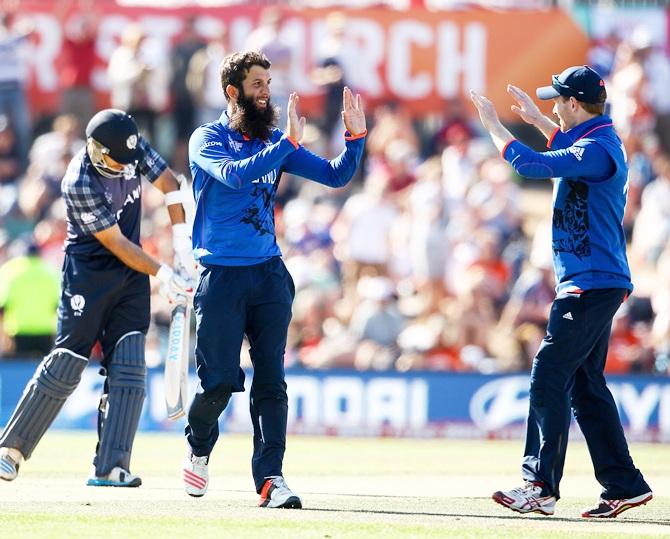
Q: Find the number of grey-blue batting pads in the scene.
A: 2